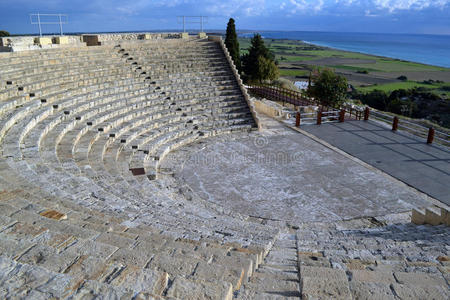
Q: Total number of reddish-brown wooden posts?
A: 6